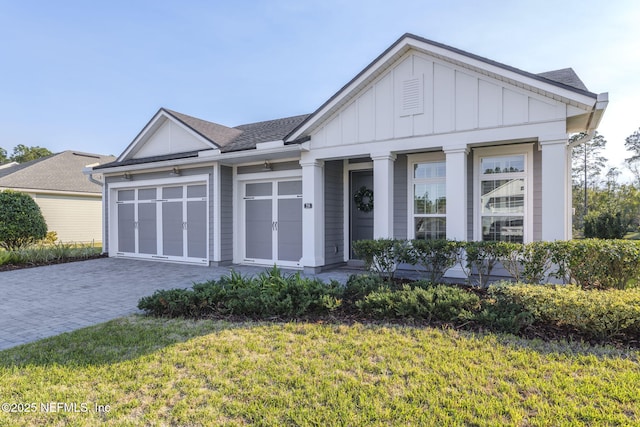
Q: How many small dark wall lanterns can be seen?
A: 3